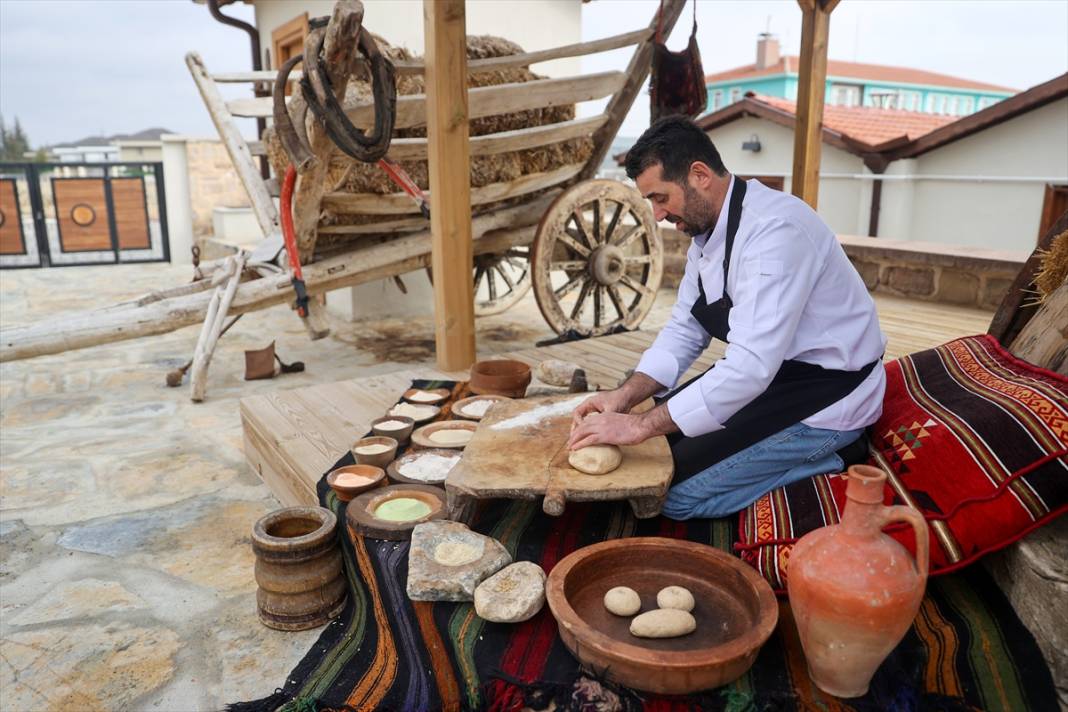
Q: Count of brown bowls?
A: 11